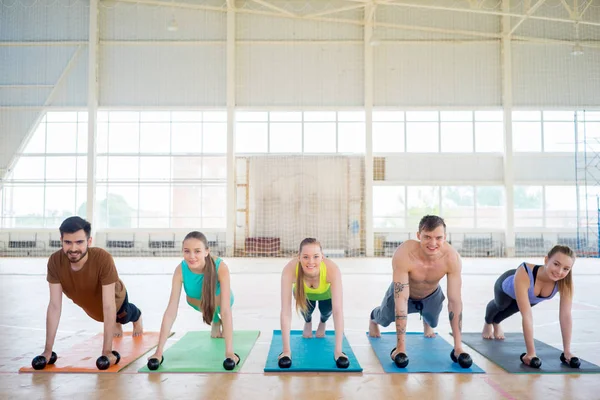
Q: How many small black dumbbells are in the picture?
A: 10